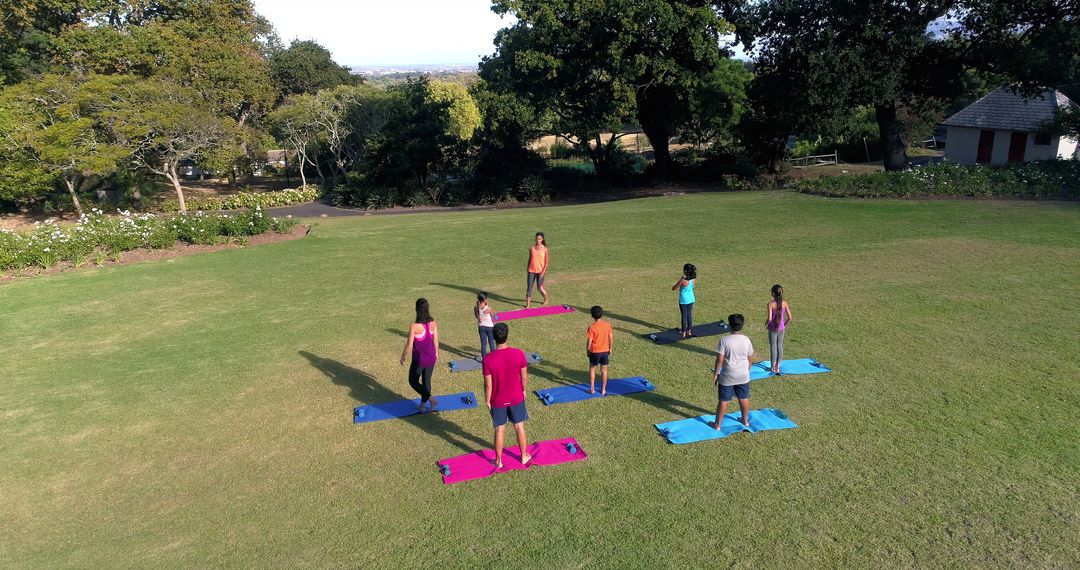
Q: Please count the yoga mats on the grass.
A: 8